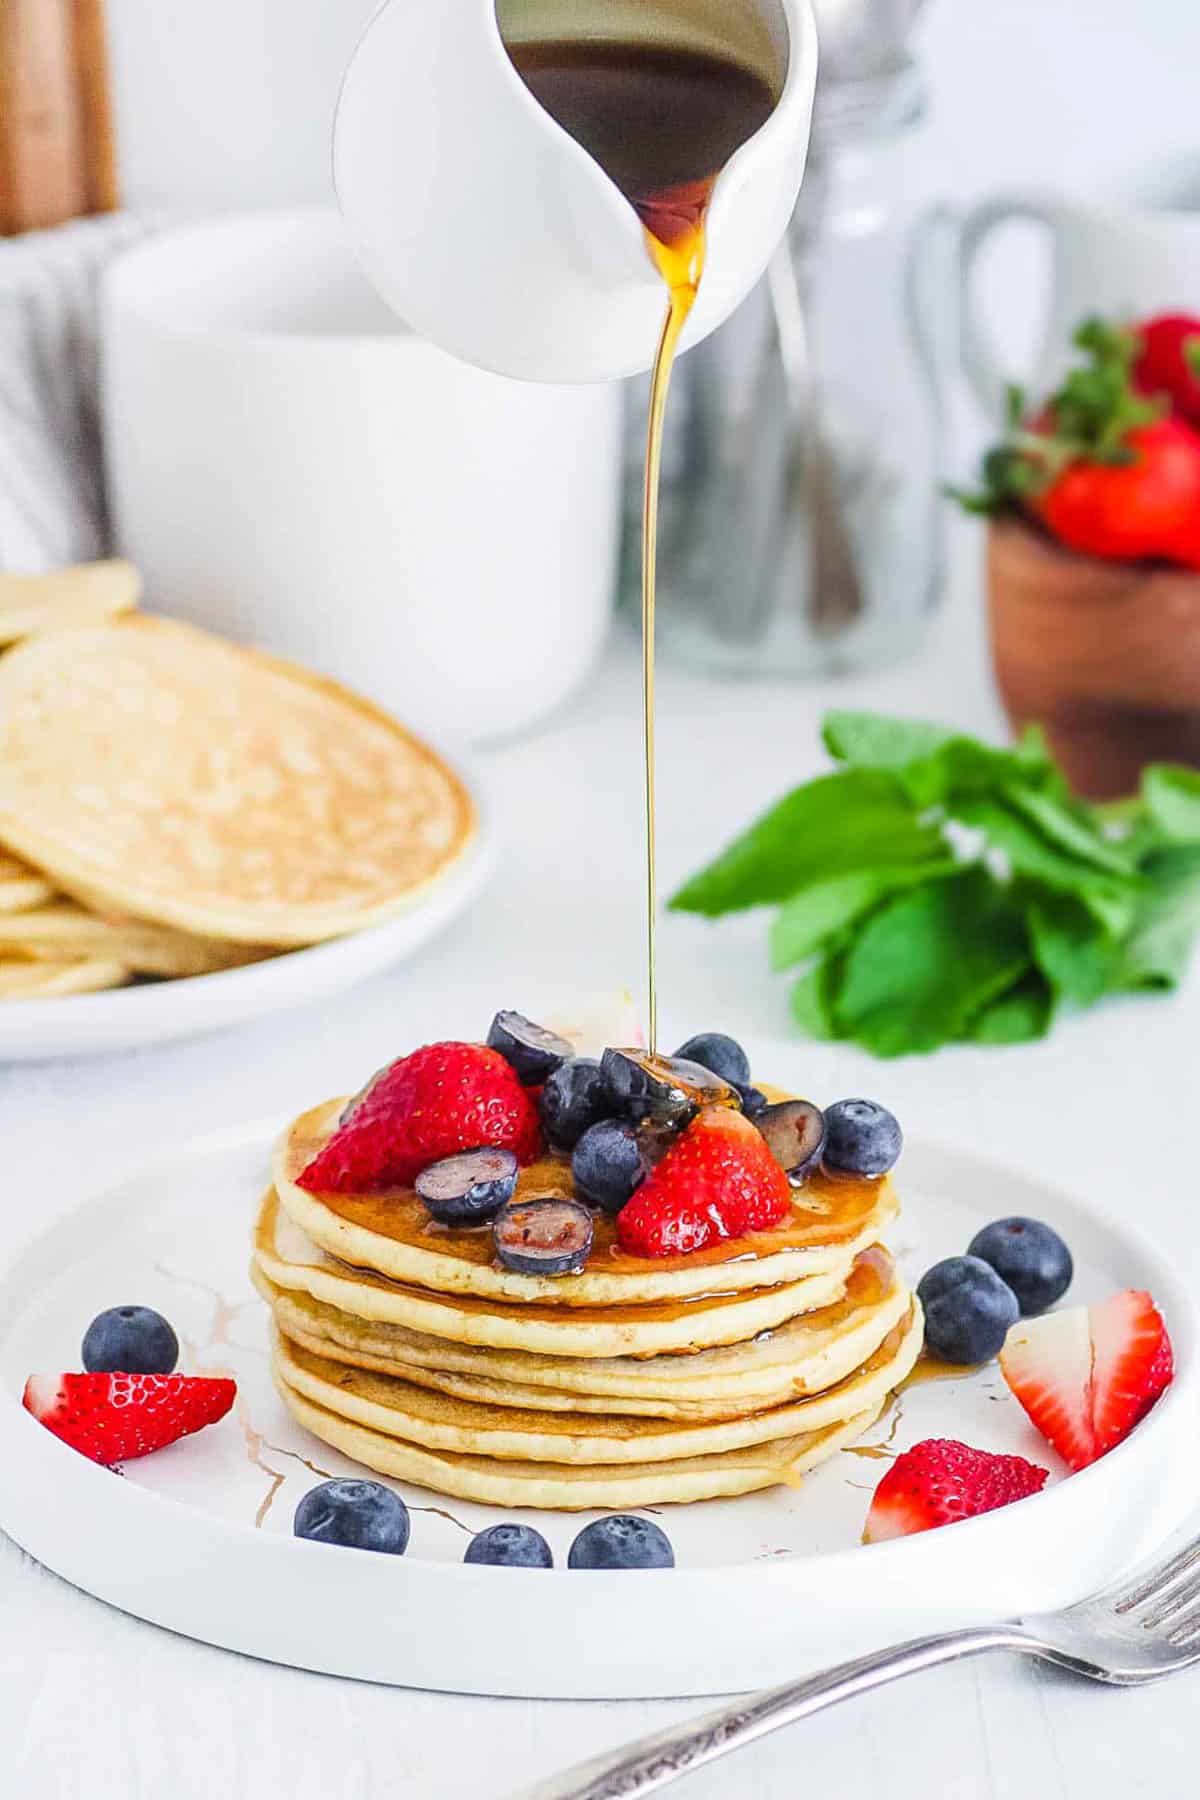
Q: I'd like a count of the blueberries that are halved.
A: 5